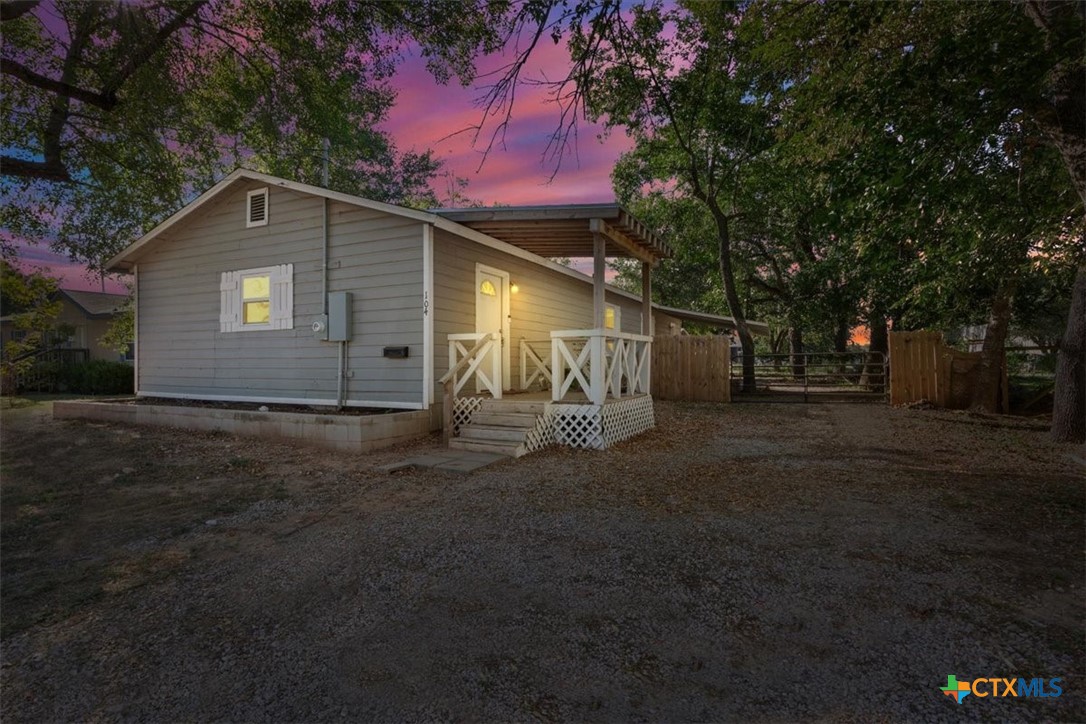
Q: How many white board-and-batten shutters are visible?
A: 2